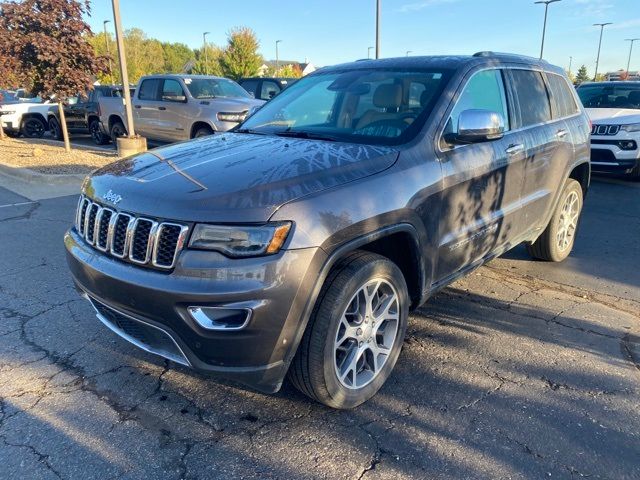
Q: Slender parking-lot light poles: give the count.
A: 11